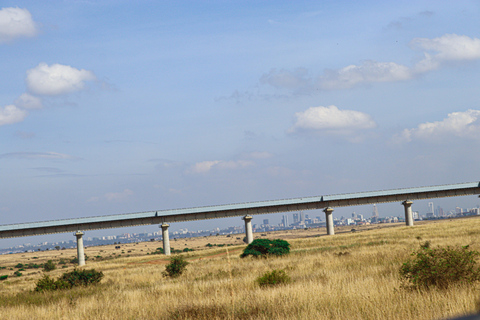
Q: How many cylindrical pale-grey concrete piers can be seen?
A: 5